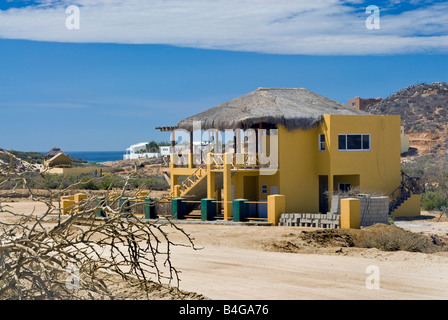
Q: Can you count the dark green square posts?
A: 6